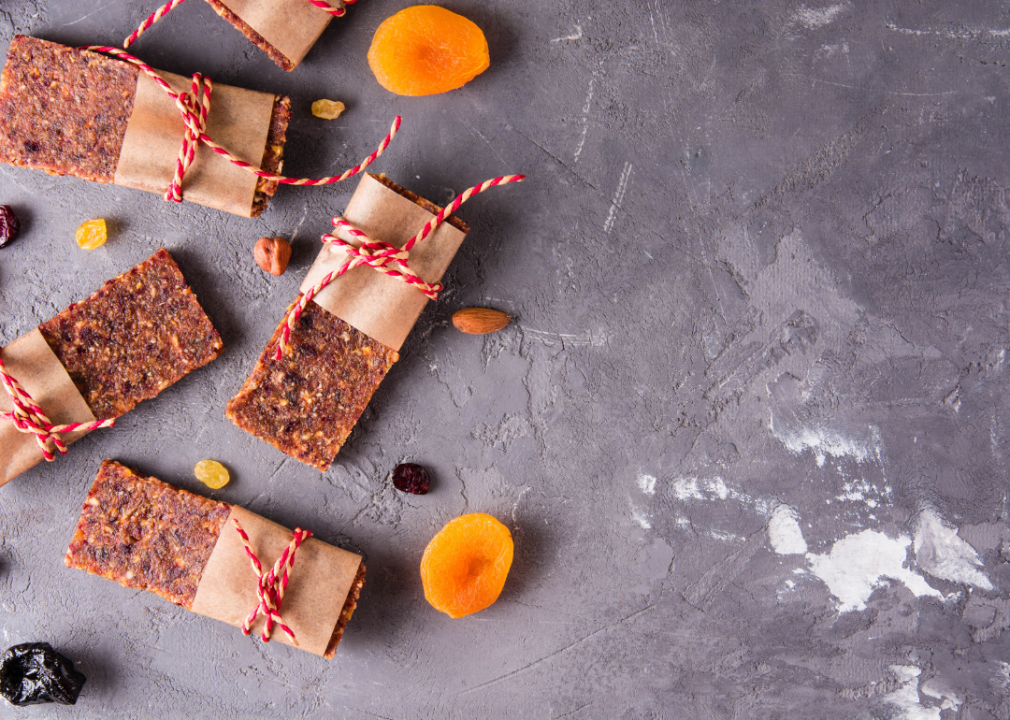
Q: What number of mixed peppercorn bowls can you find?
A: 0